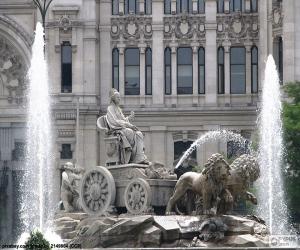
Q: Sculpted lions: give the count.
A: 2